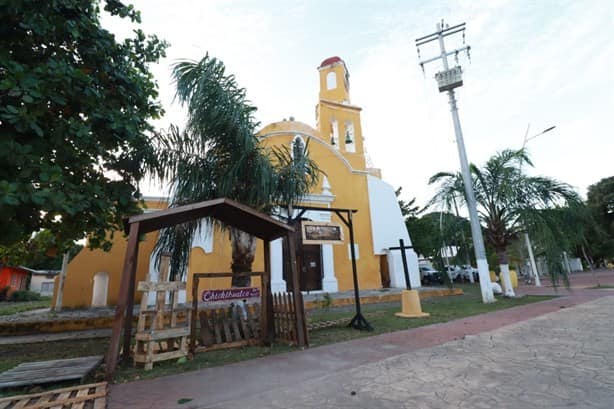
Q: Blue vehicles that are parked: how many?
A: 0